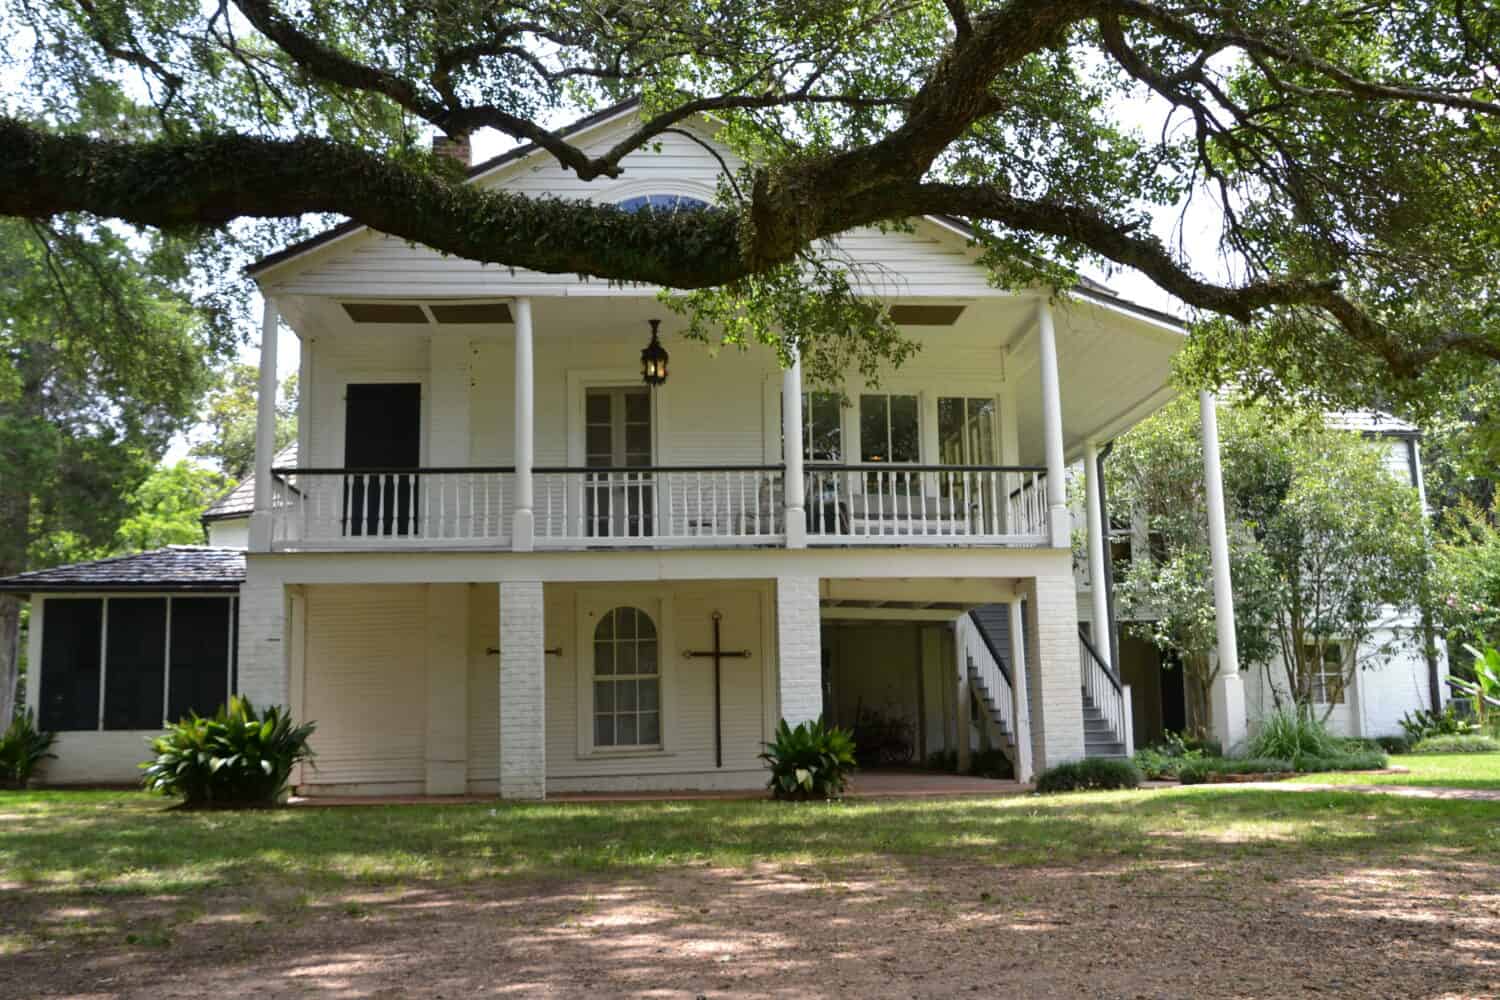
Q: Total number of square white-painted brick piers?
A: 4